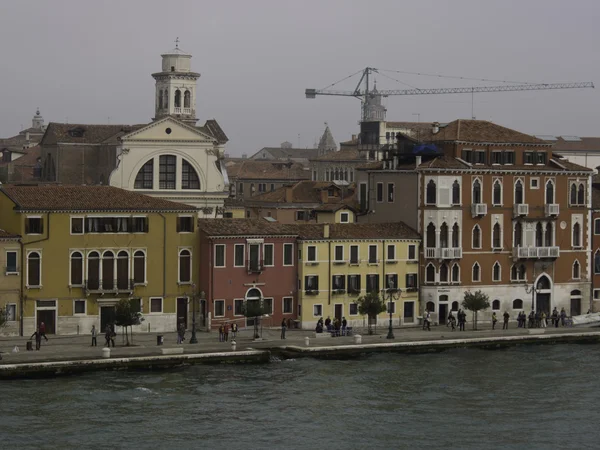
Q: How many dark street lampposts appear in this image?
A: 3